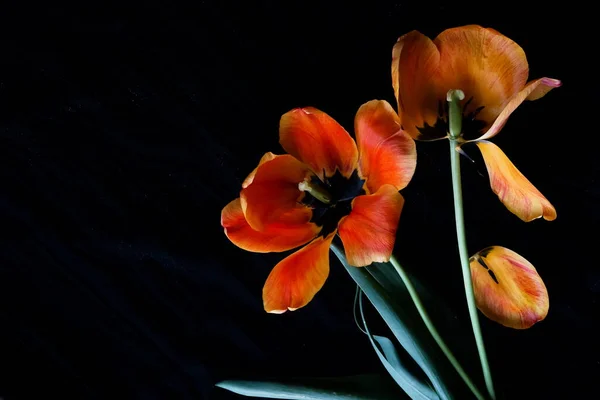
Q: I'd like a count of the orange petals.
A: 11